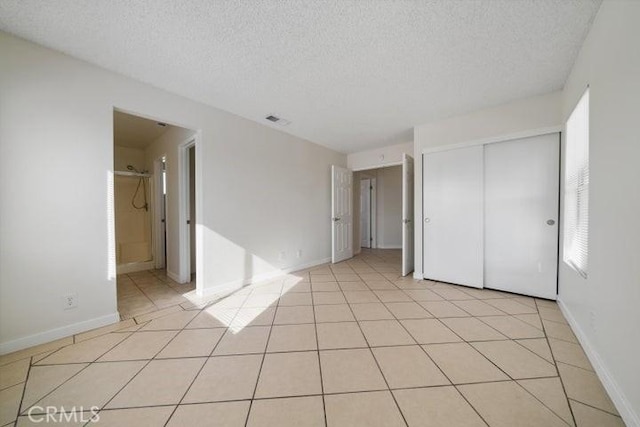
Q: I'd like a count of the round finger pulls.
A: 2